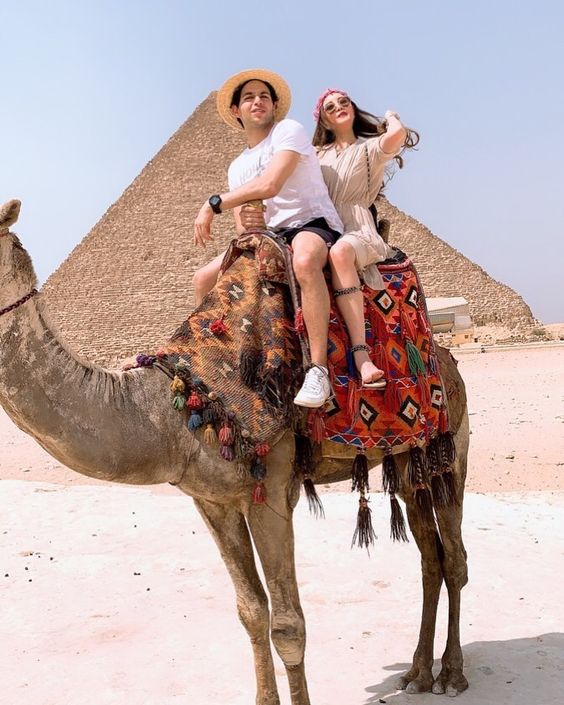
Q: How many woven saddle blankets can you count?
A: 2